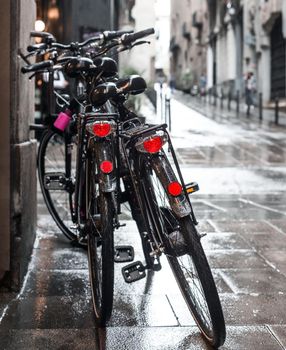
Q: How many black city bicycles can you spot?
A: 2